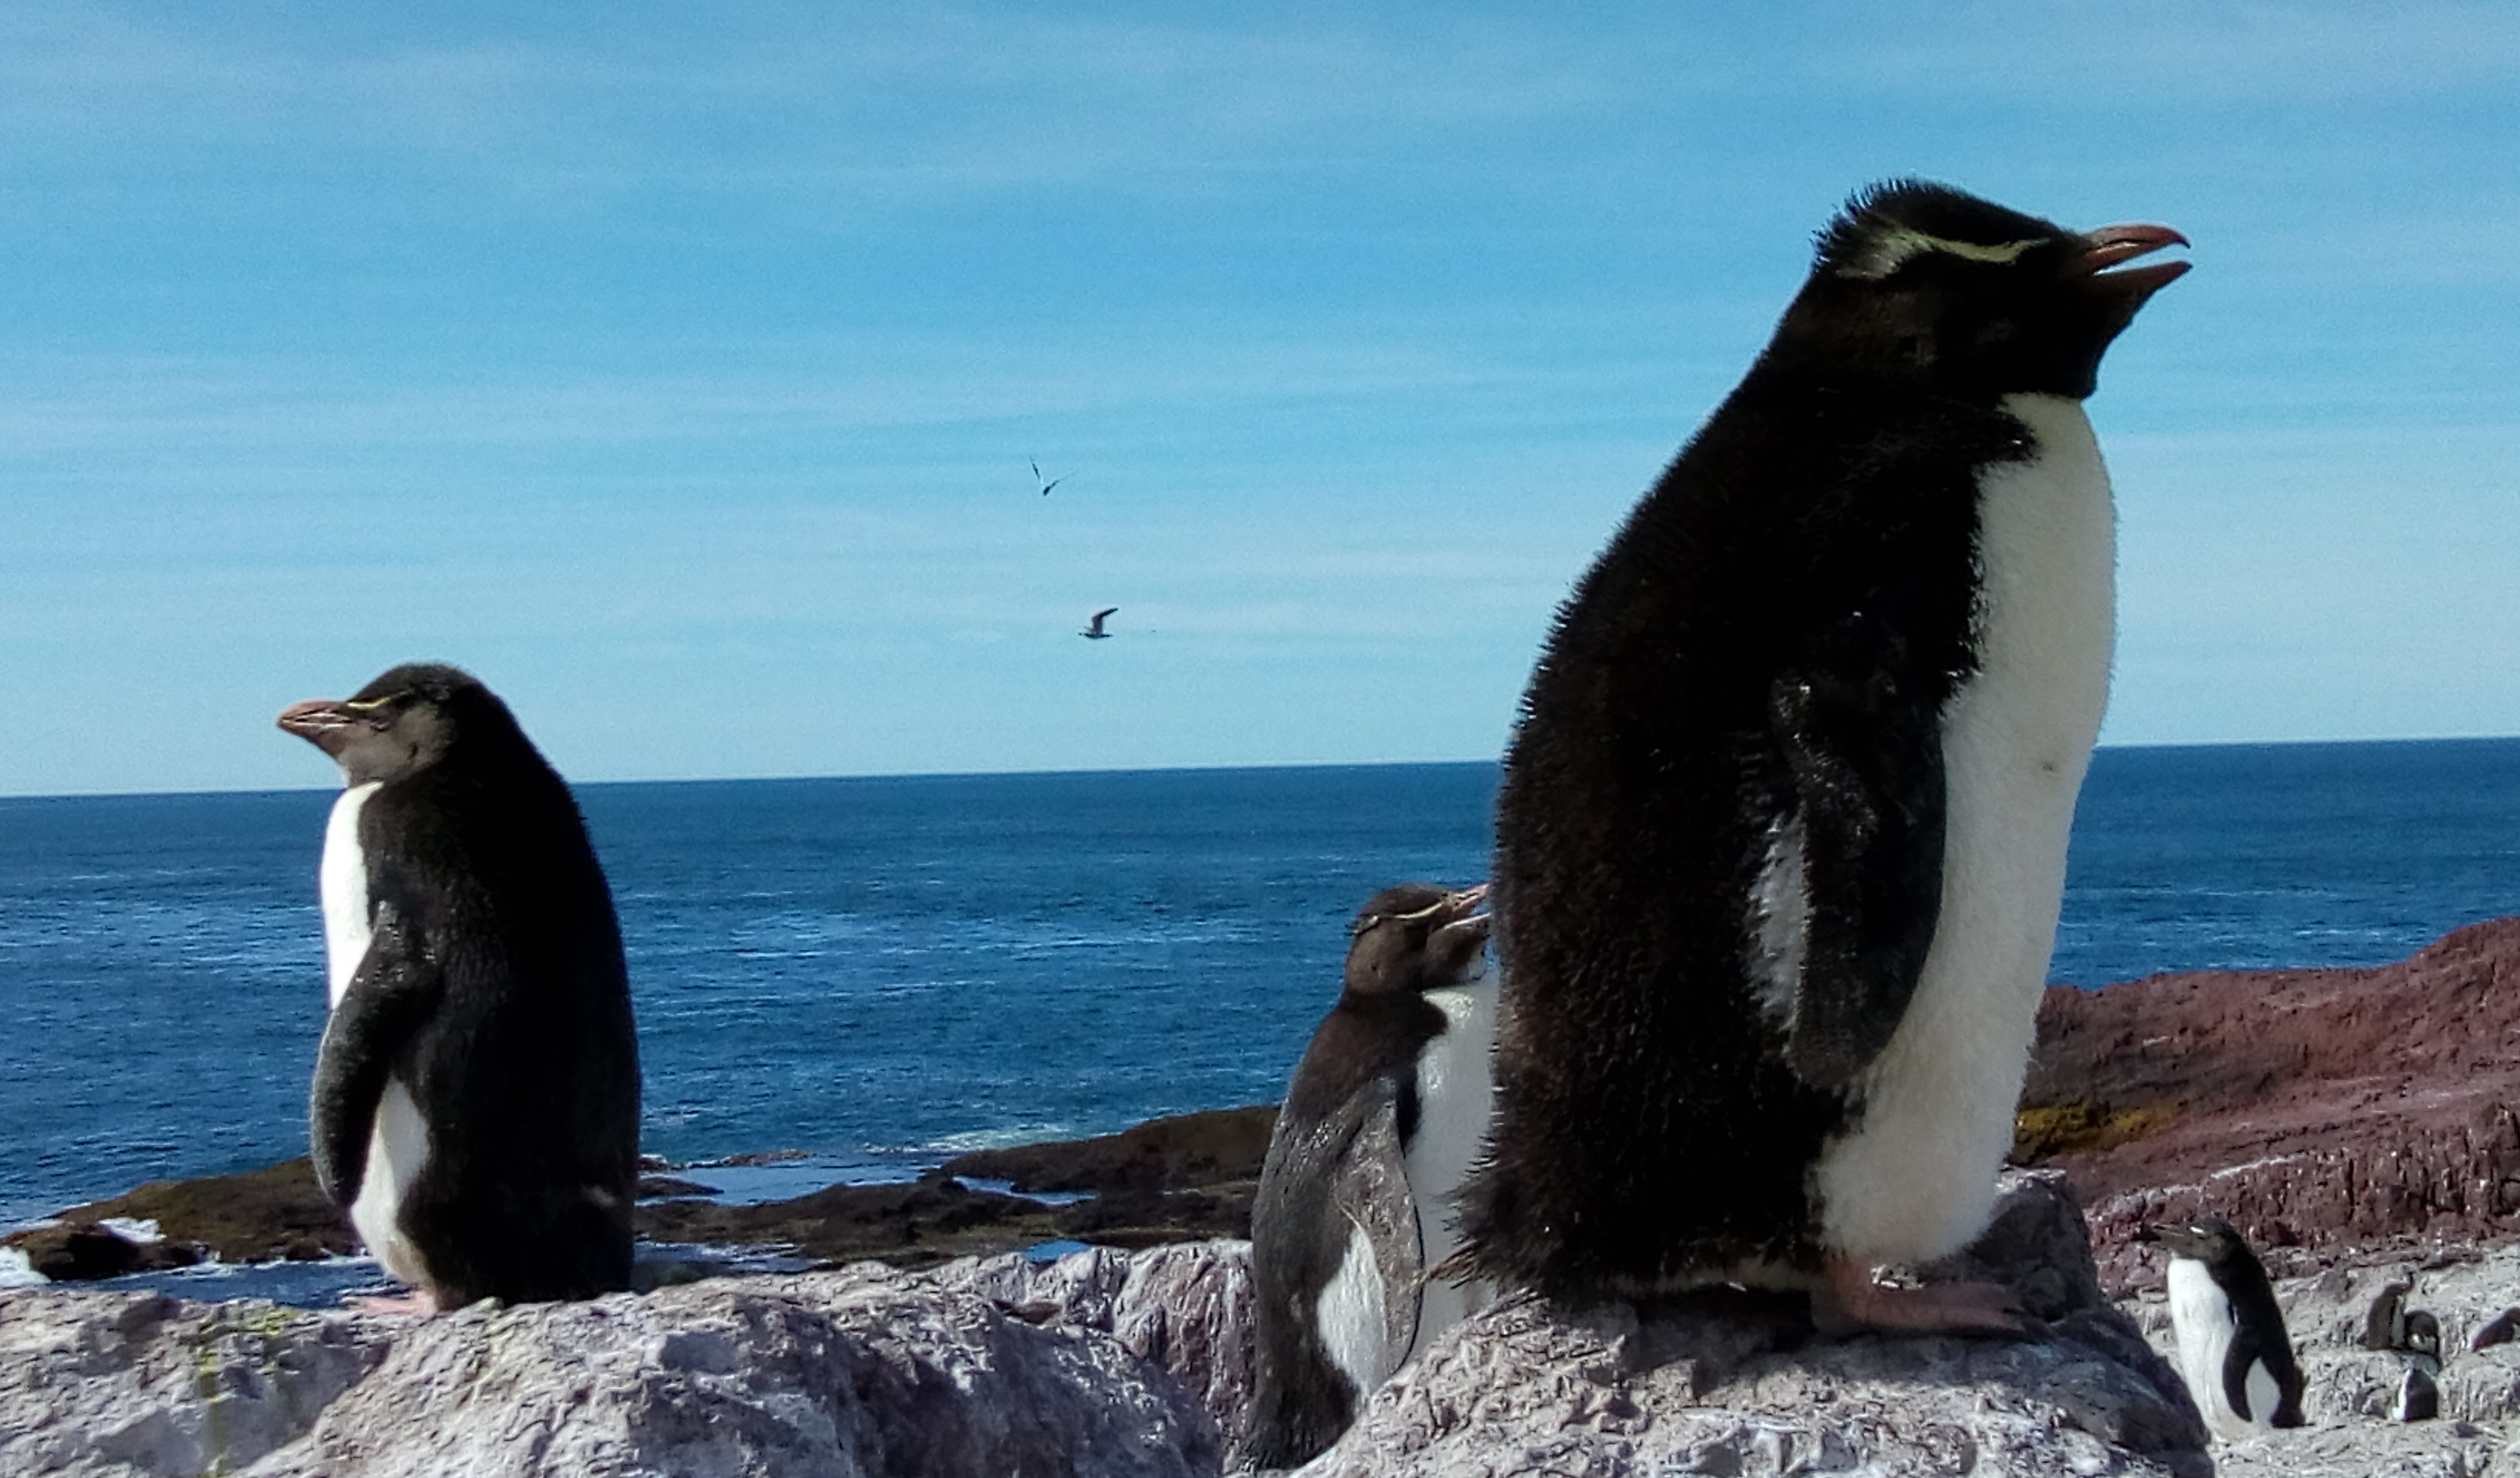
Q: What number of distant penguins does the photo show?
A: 5